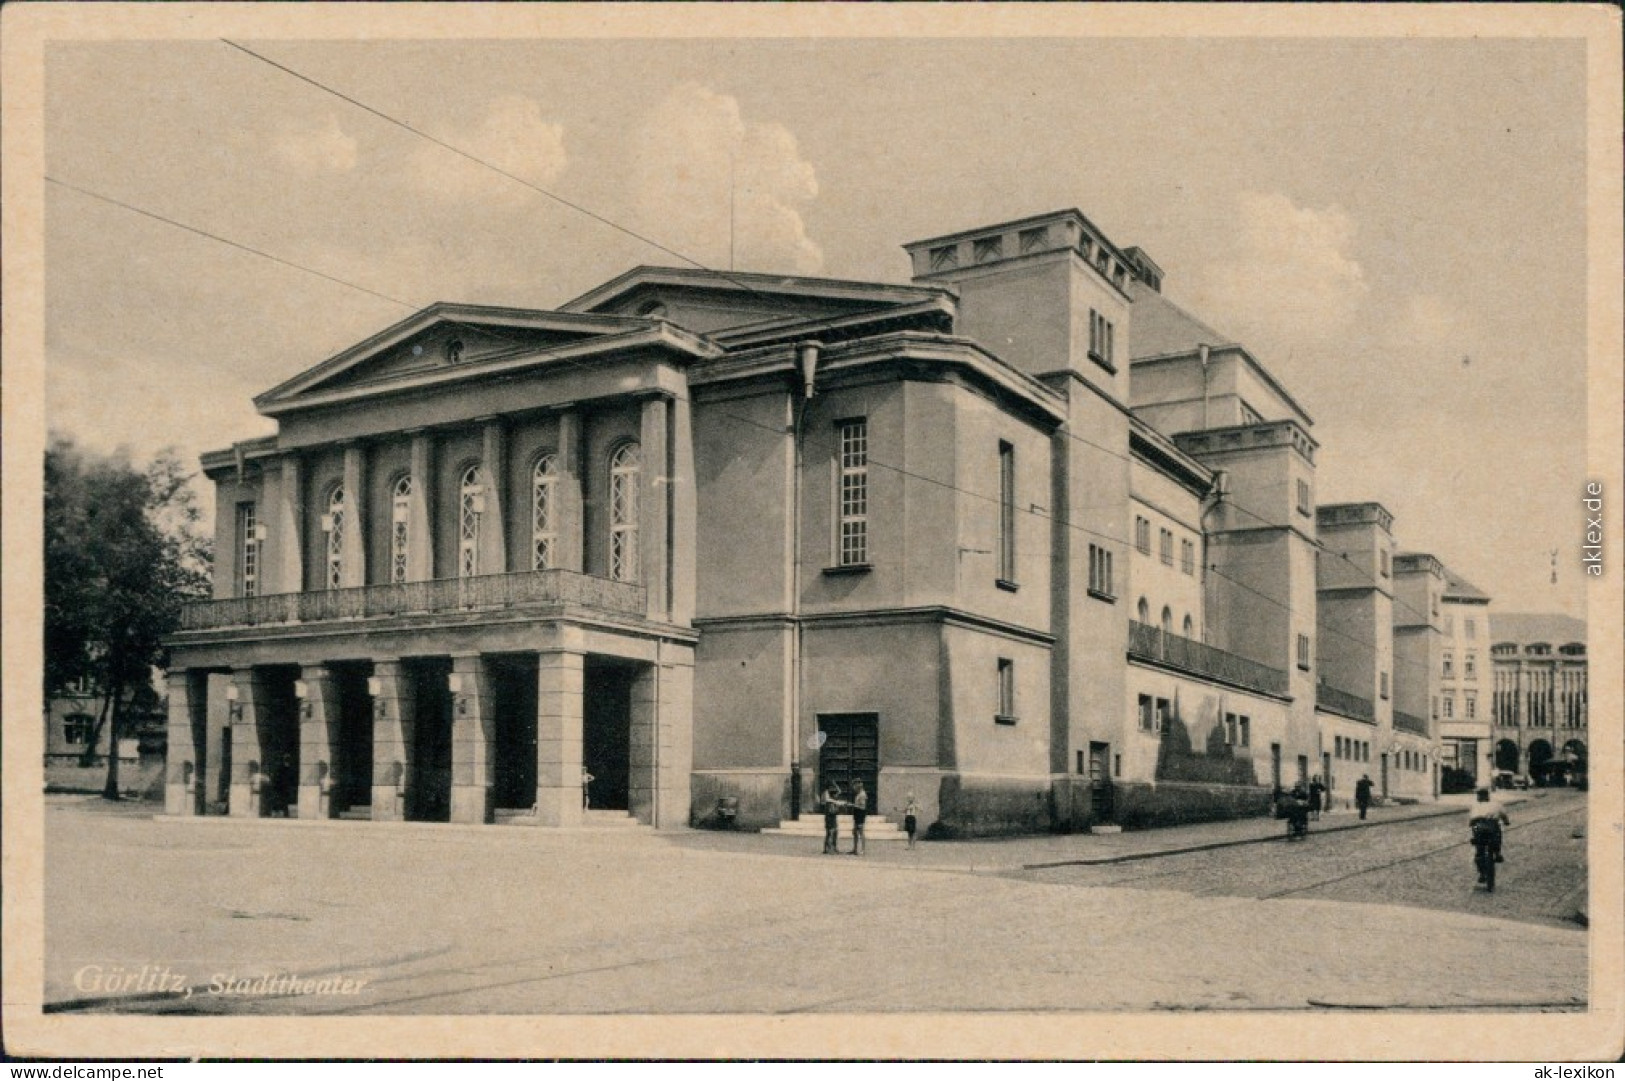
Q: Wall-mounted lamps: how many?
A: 4